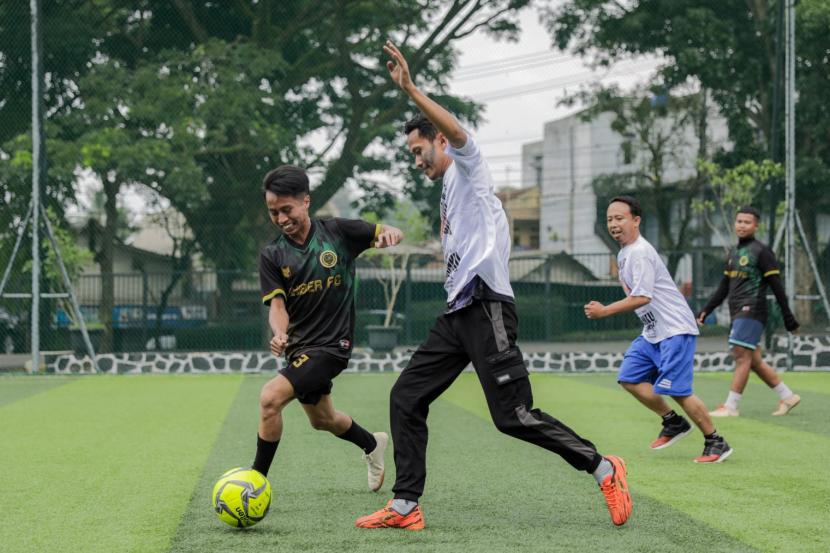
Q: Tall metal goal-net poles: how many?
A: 2